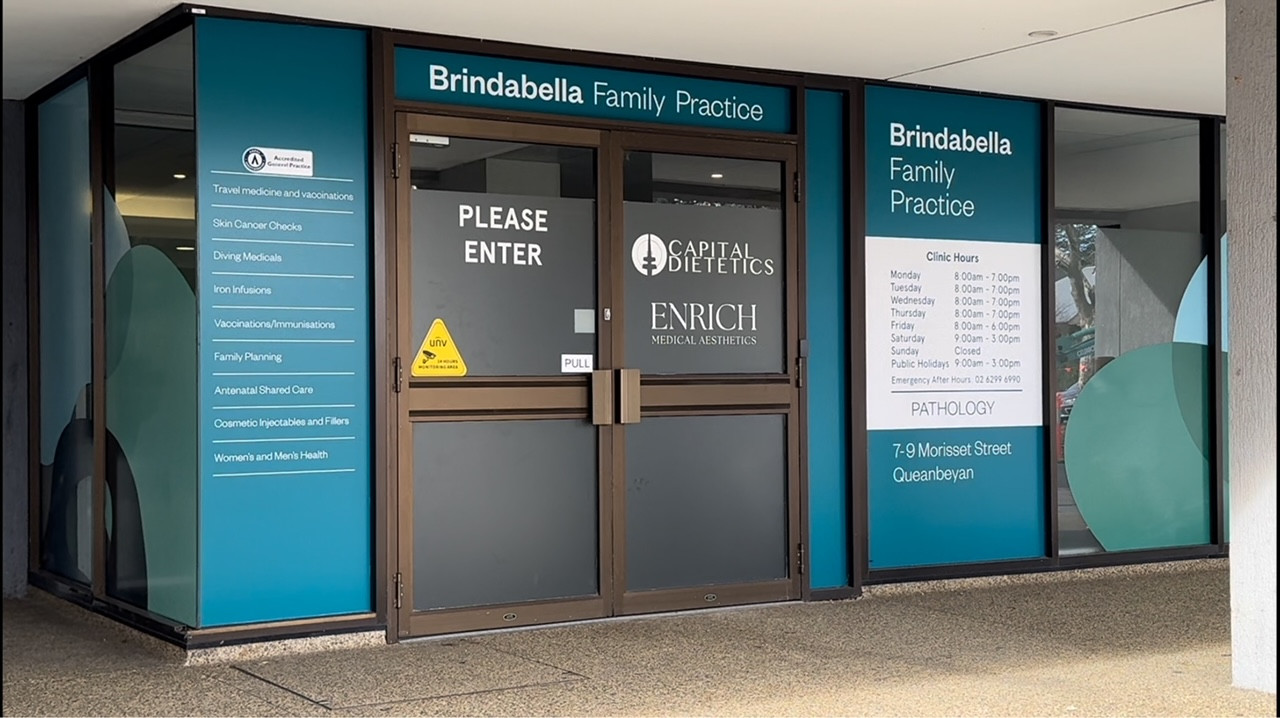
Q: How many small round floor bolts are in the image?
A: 2